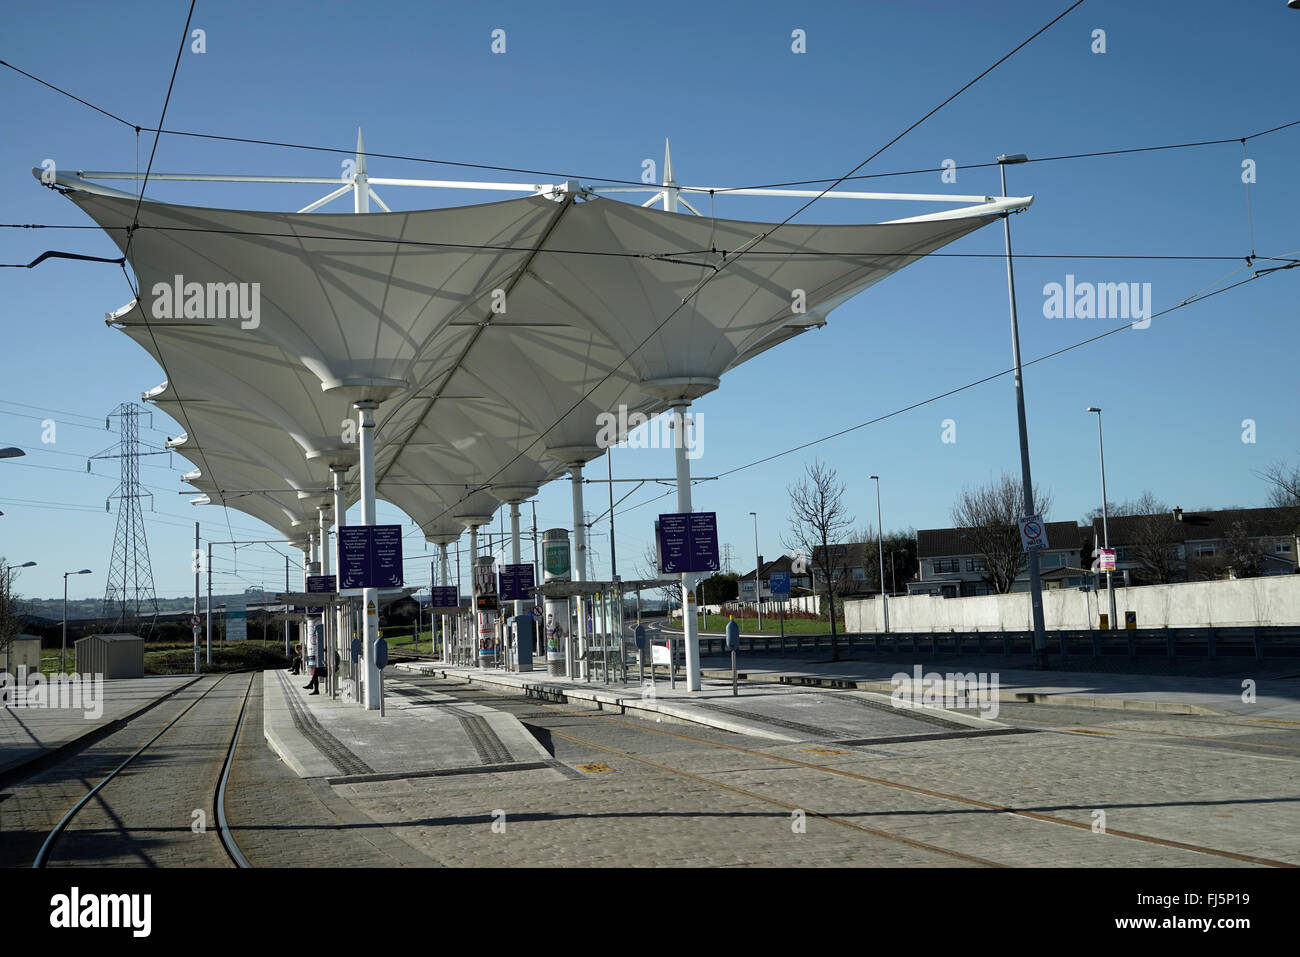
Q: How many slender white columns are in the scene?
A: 10